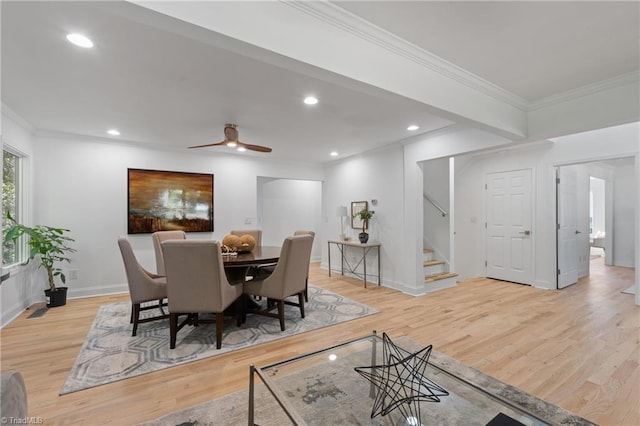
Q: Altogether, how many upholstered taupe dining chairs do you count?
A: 6